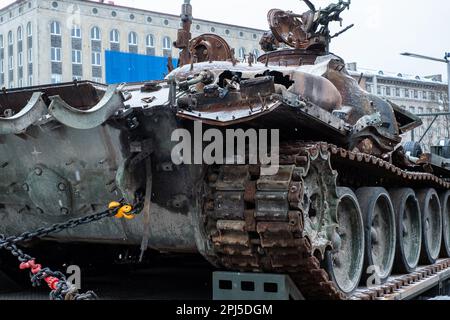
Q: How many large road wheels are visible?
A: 5